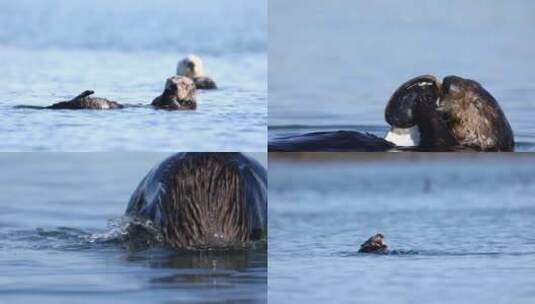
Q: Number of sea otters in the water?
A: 5